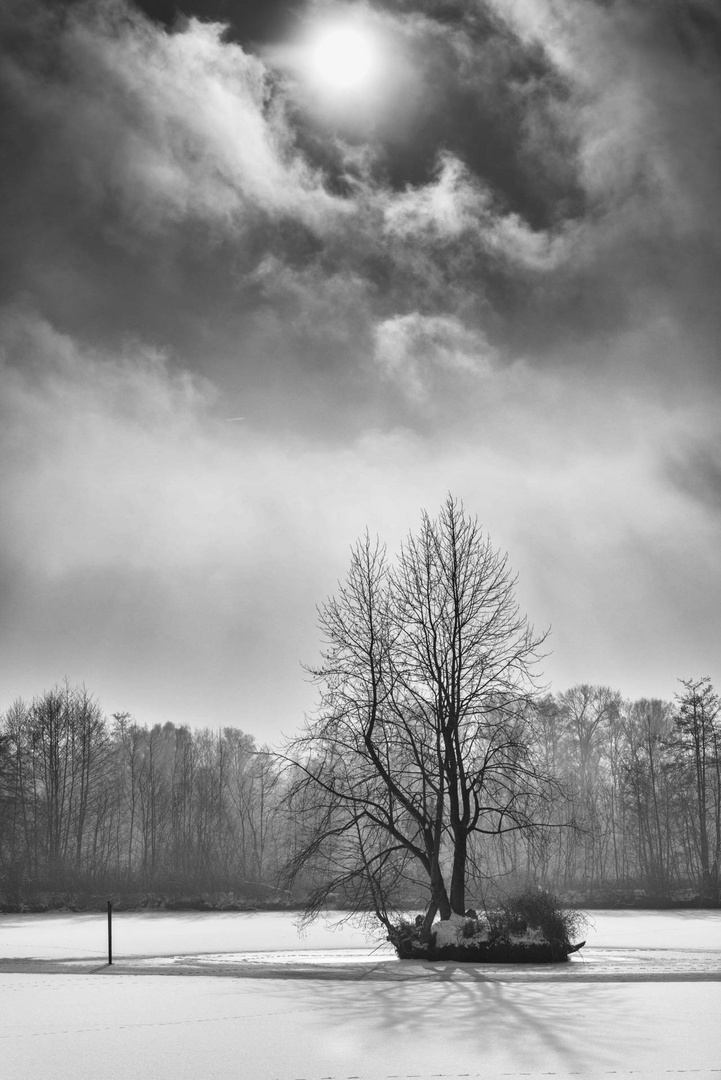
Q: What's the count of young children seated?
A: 0